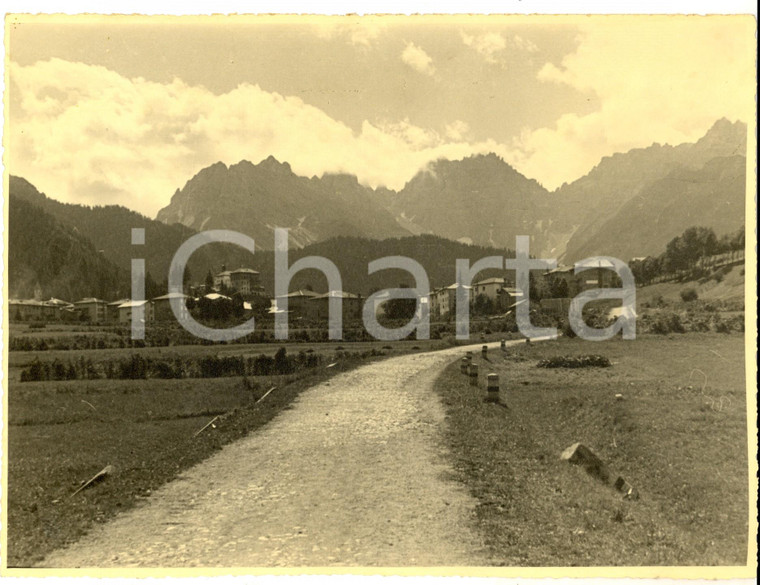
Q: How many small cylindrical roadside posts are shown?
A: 7